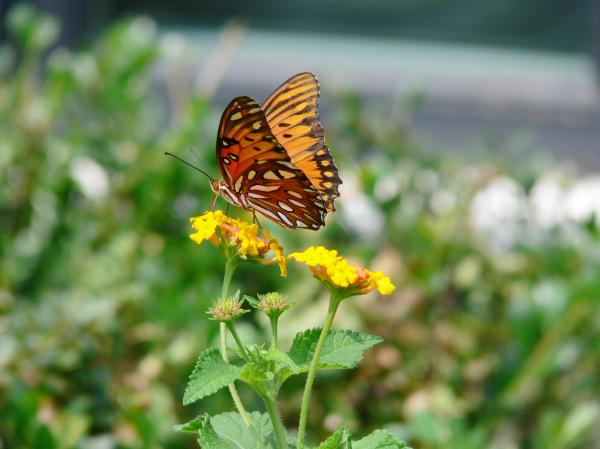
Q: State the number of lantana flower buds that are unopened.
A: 2